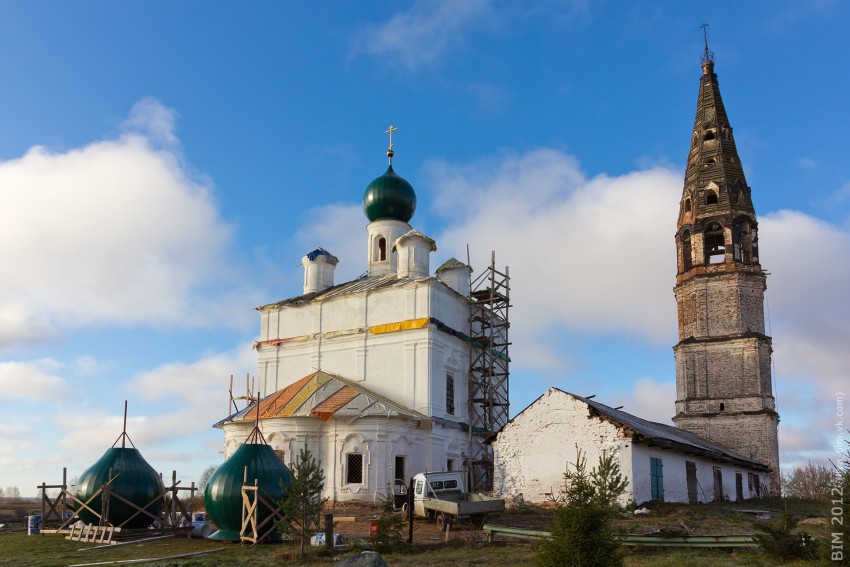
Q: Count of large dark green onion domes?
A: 3